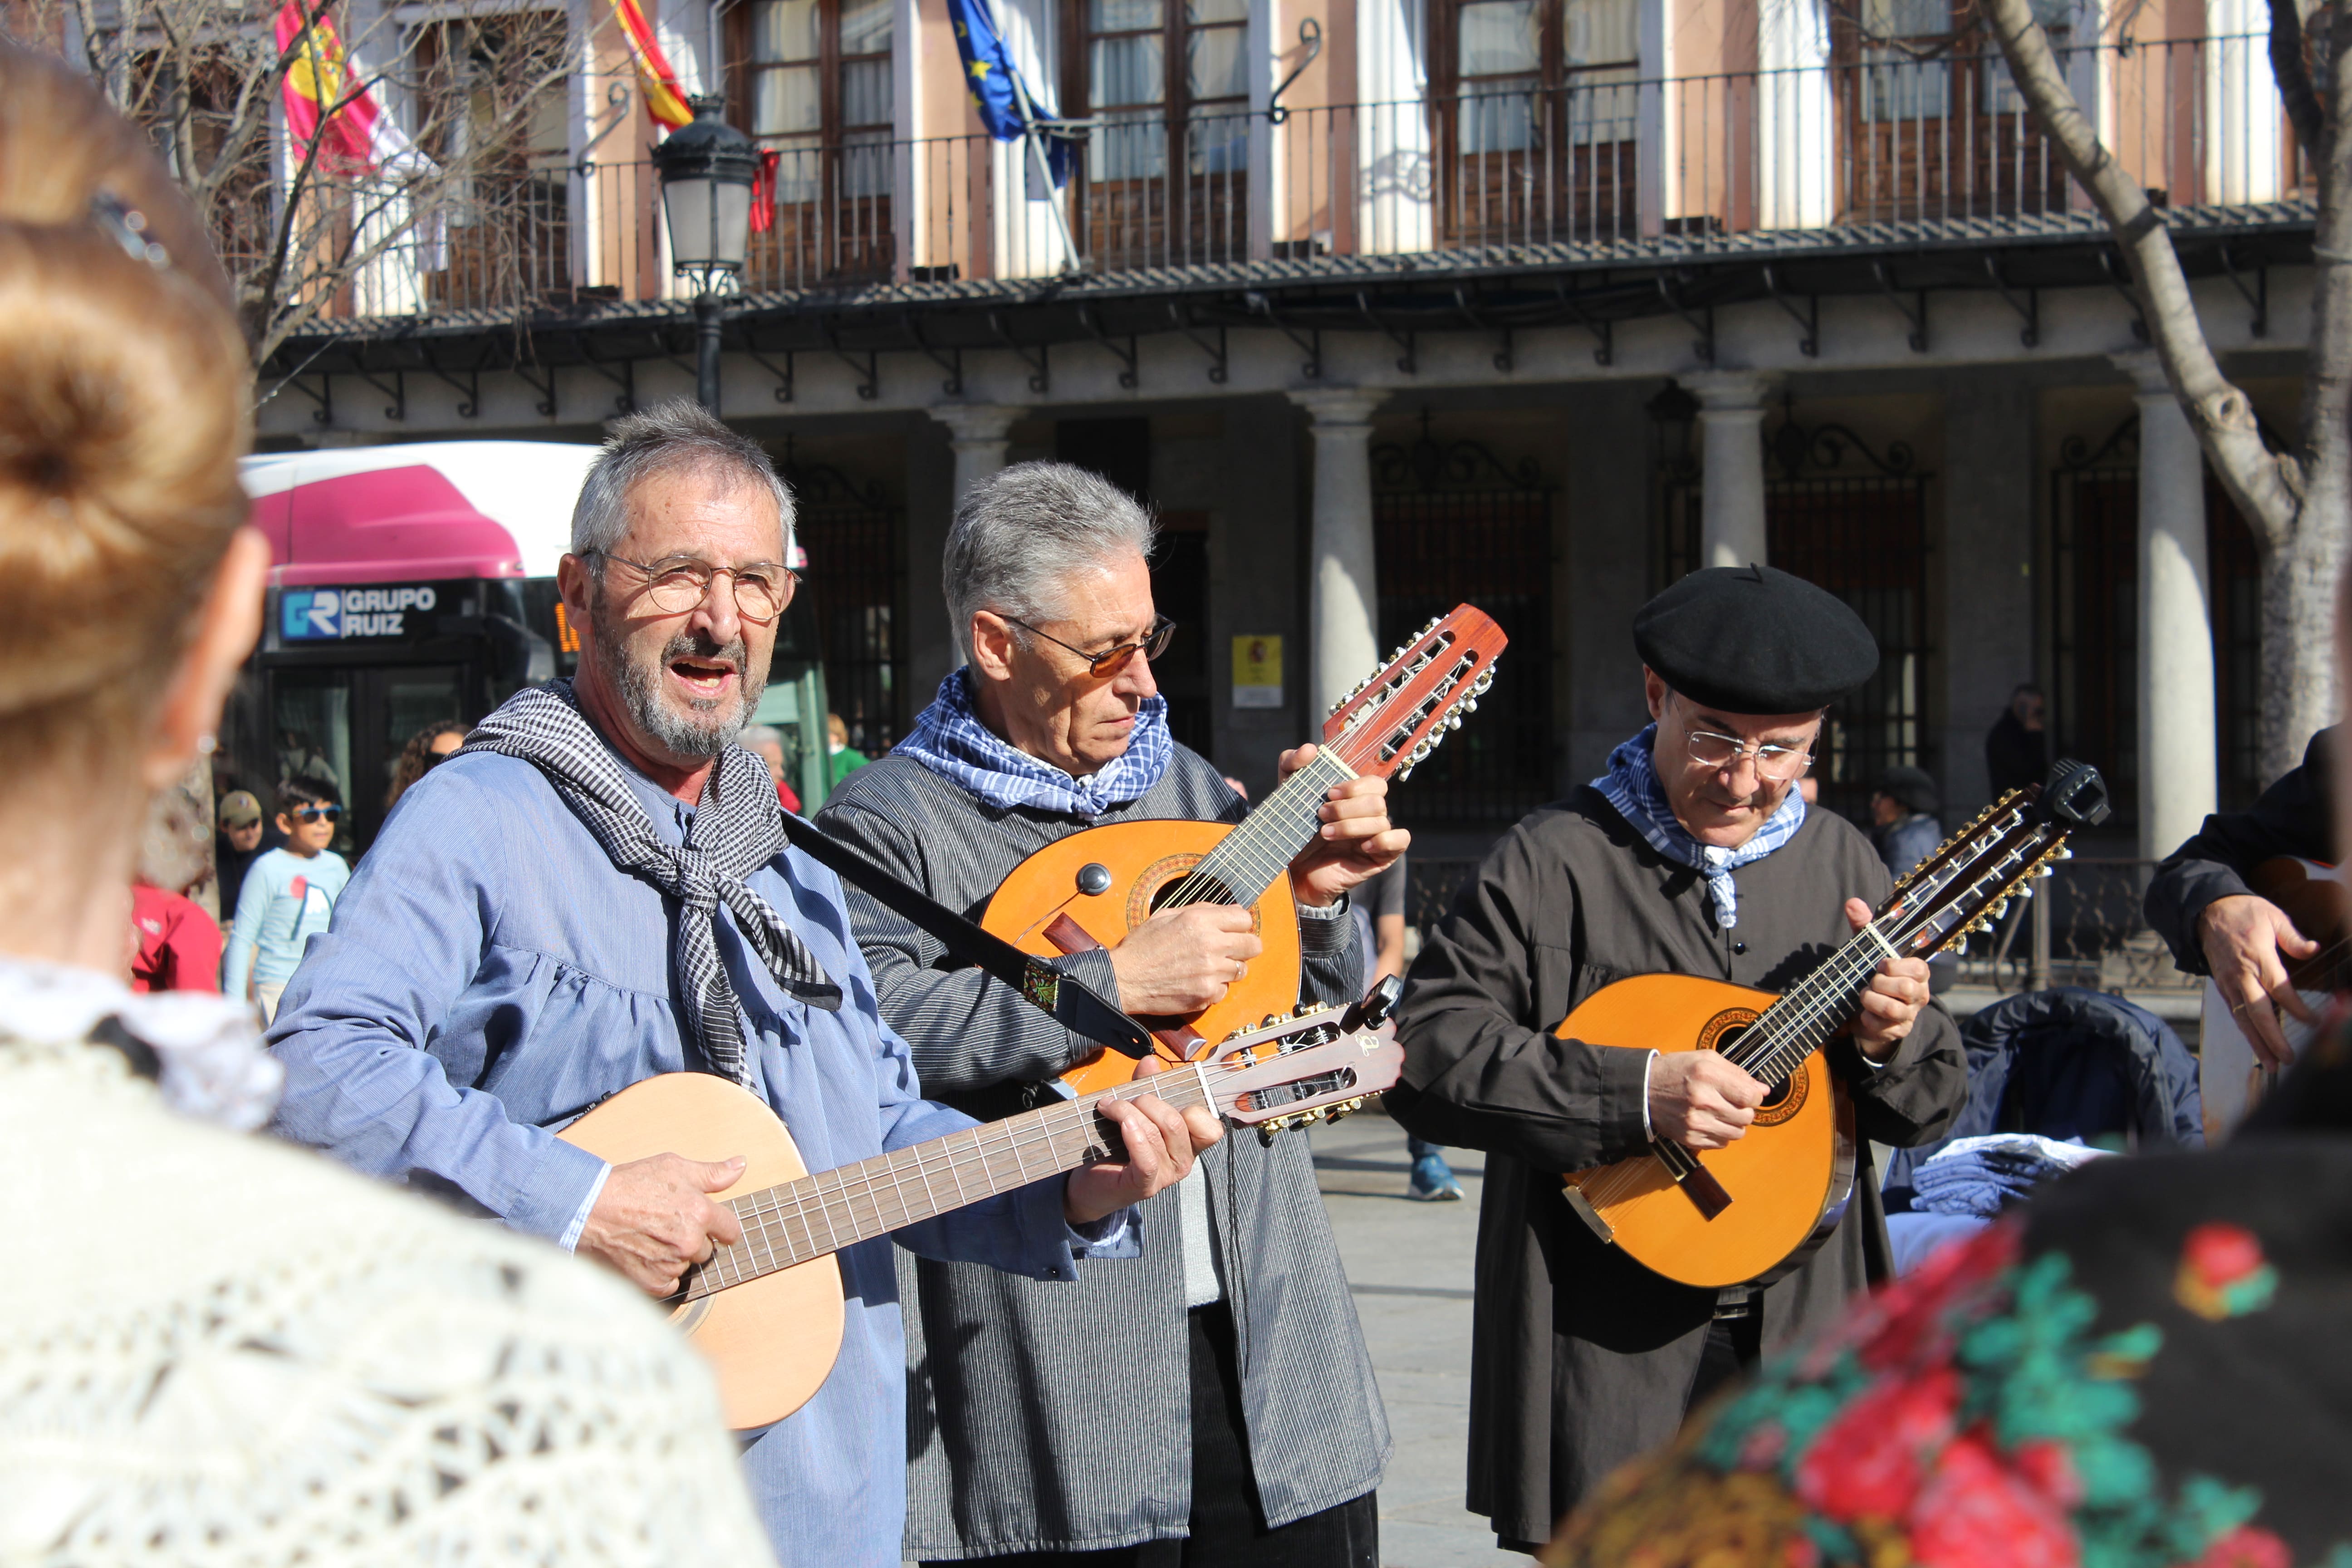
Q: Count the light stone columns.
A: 4